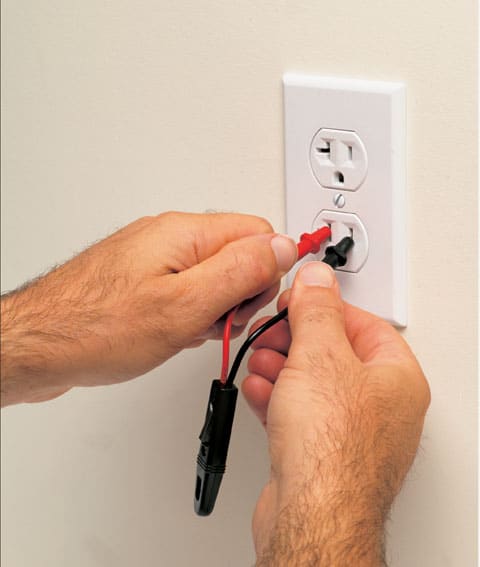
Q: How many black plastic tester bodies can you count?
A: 1